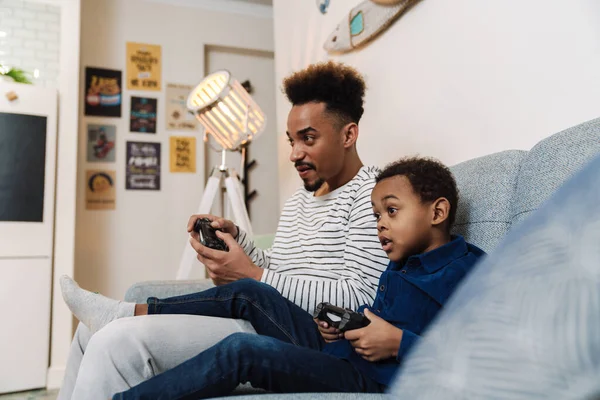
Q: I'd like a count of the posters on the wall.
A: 8